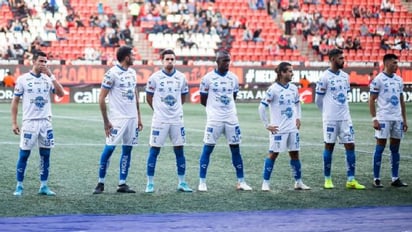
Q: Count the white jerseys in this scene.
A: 7